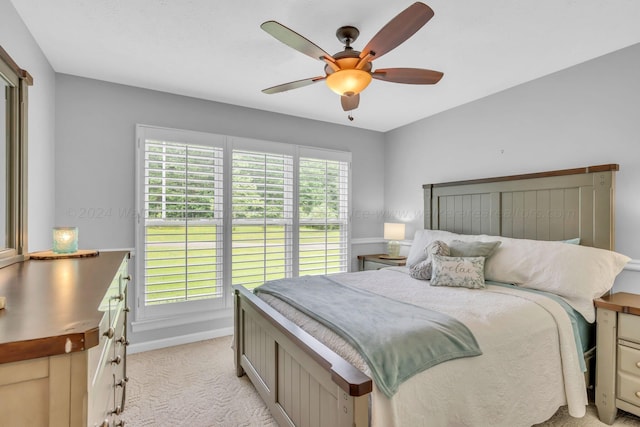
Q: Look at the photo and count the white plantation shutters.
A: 3